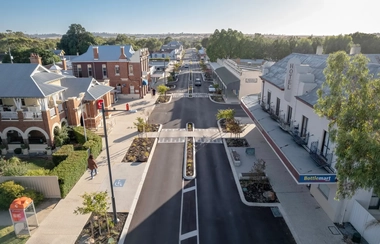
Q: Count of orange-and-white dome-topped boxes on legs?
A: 1